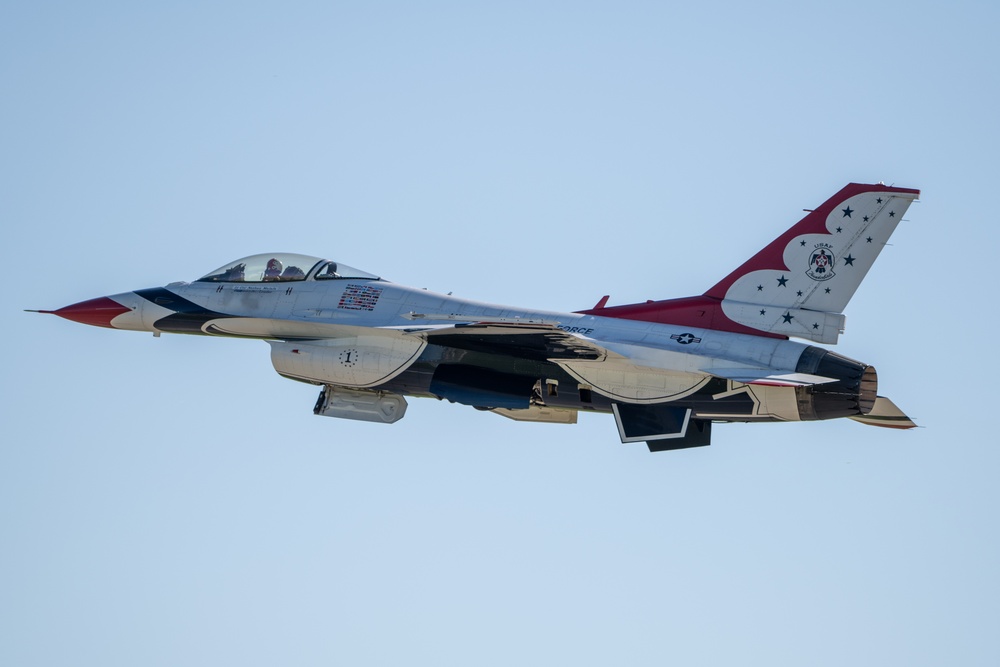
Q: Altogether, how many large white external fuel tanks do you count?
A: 0